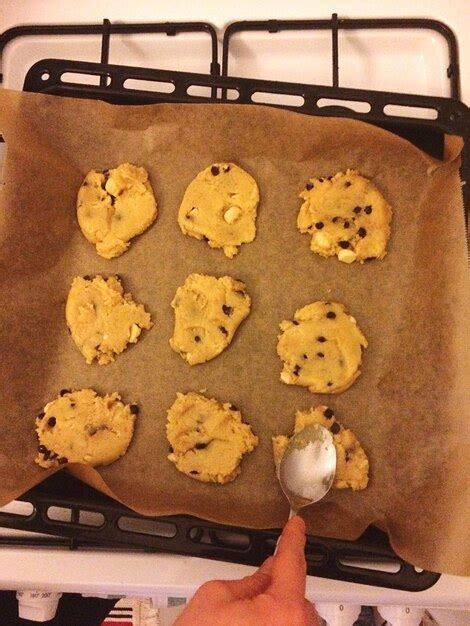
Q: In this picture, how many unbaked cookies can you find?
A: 9